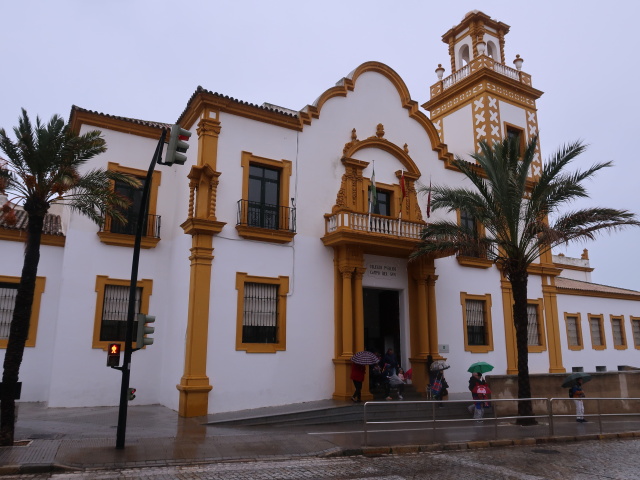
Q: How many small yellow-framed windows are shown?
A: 4